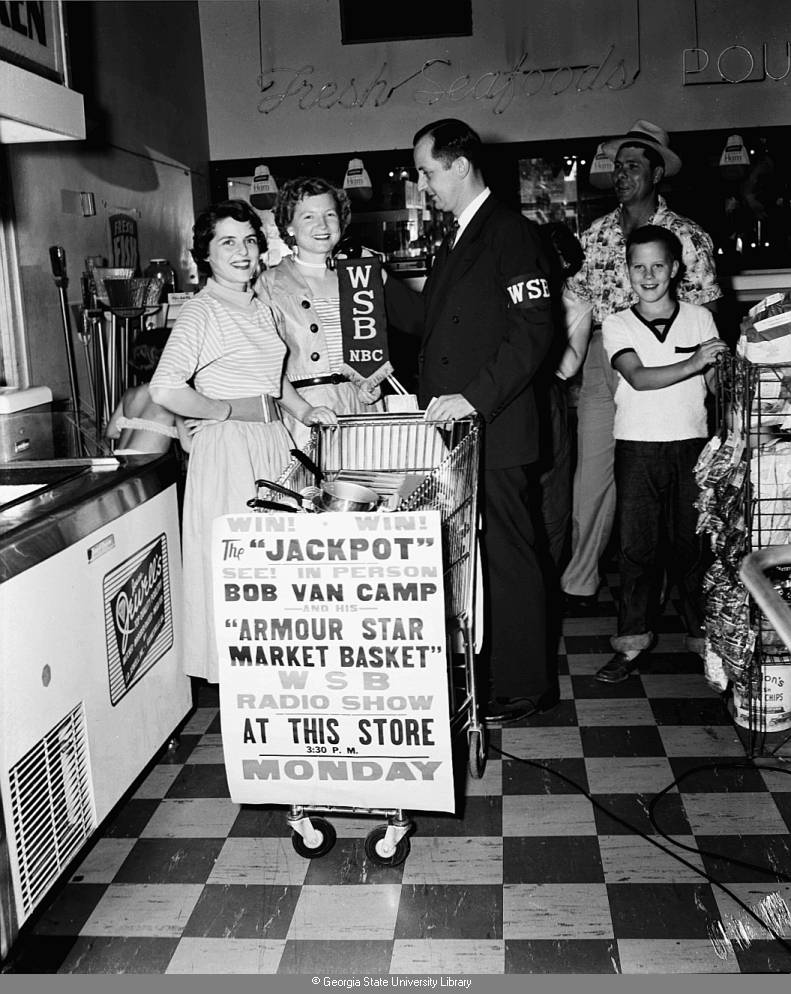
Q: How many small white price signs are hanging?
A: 4